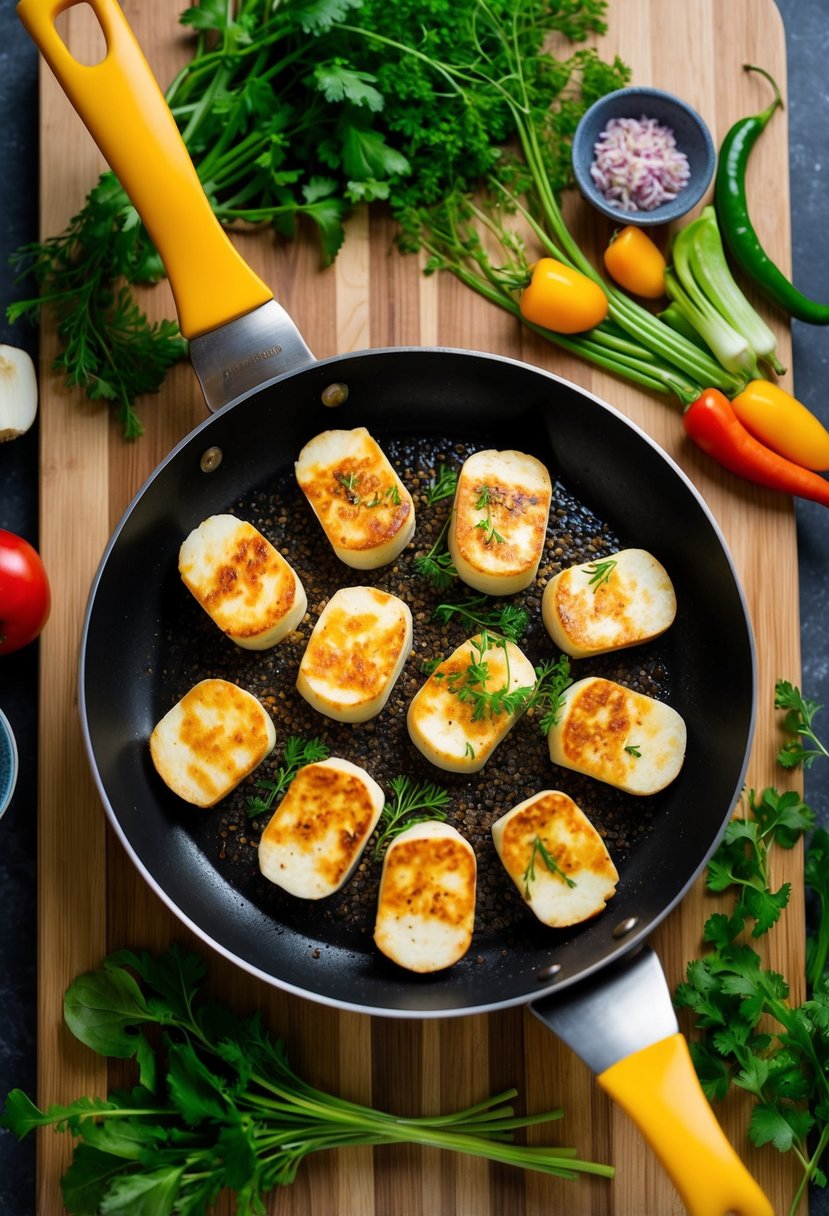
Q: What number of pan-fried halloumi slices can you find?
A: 11